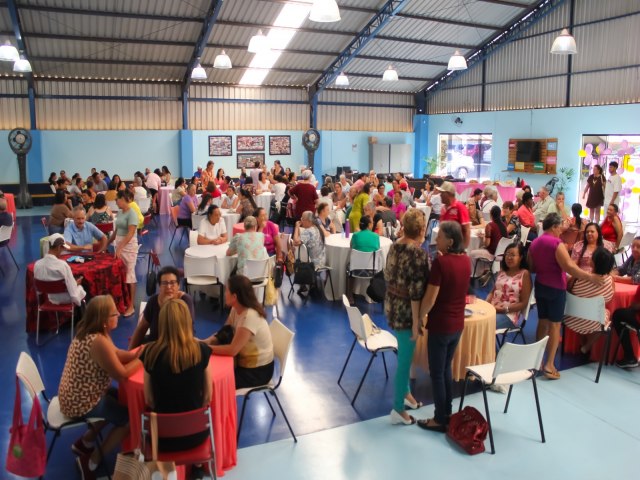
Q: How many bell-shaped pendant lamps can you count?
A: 10